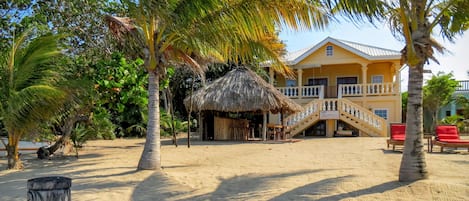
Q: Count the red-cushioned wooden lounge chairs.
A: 2